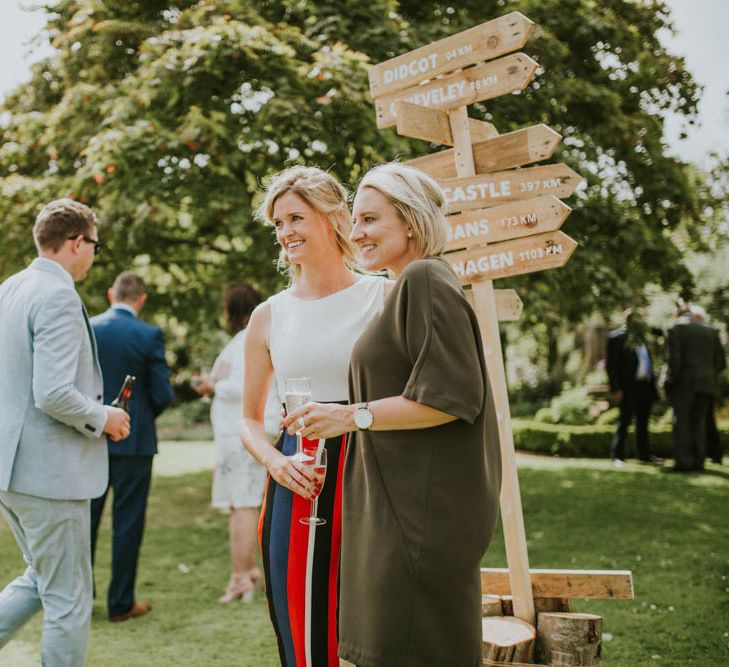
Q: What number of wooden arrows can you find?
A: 8